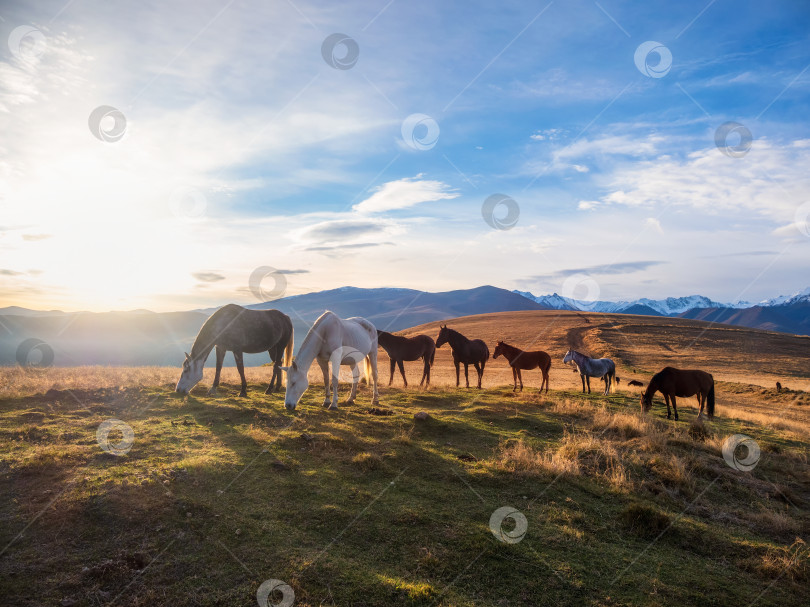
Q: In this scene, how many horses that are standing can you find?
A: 7